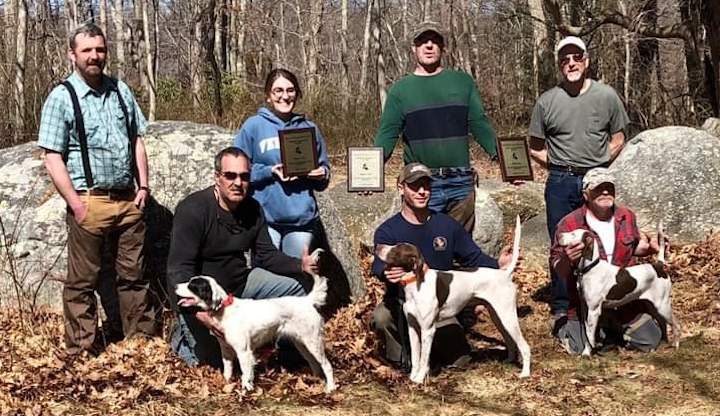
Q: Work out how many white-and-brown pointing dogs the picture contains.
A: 2